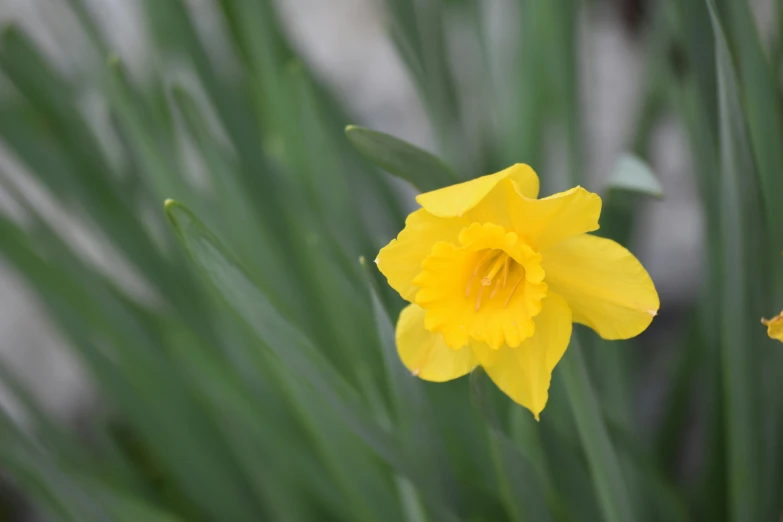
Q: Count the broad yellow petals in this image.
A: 6